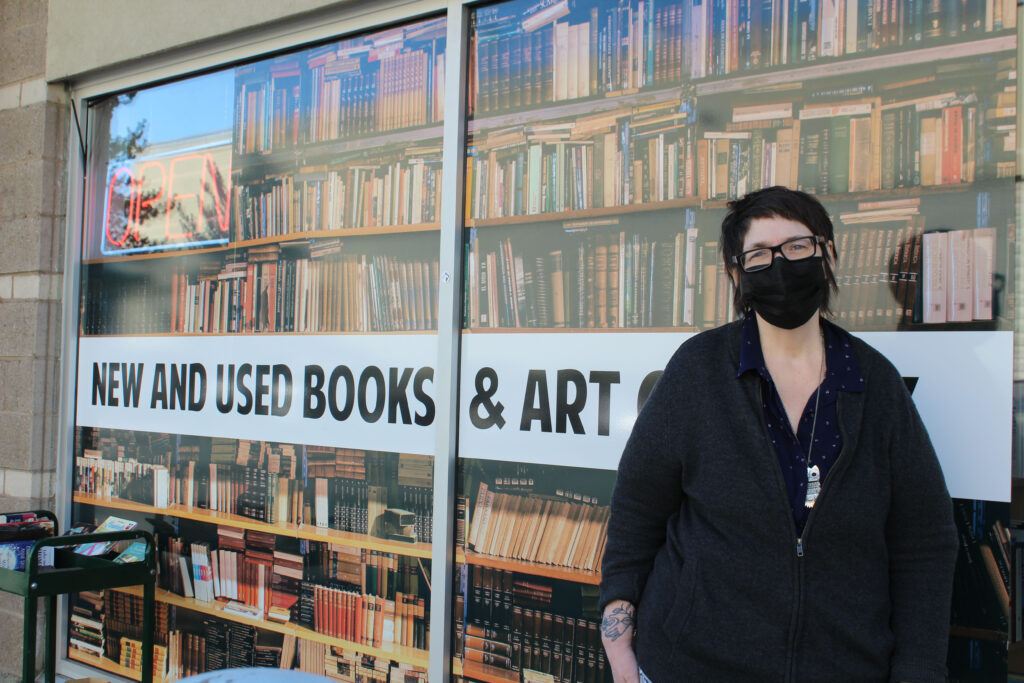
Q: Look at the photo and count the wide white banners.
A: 1